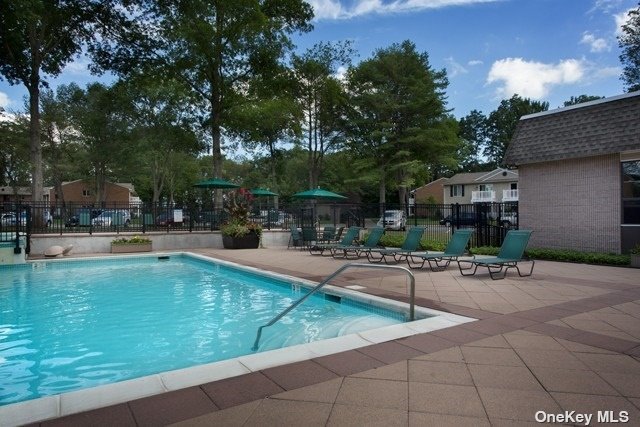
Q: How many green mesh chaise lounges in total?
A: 5